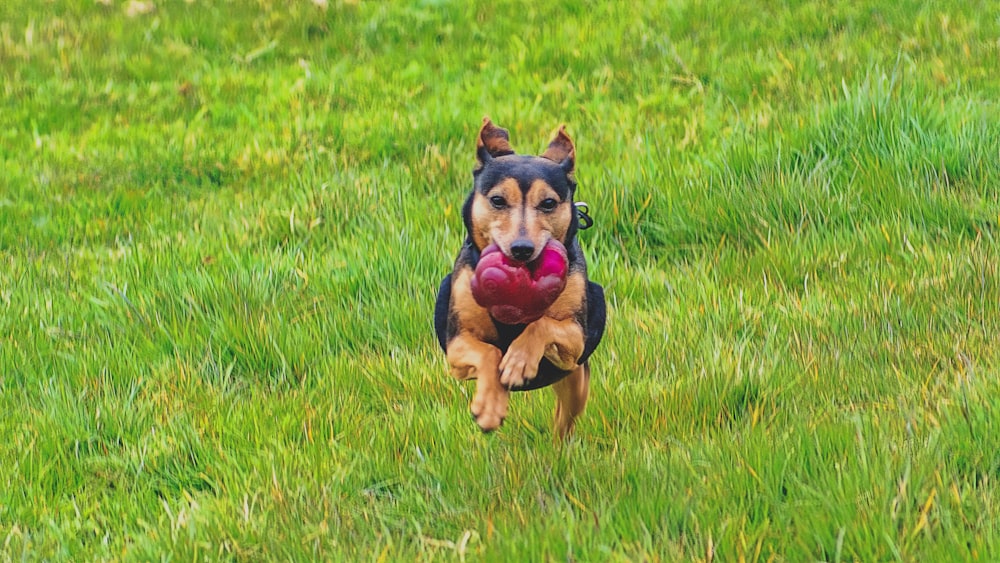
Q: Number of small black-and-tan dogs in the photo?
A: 1